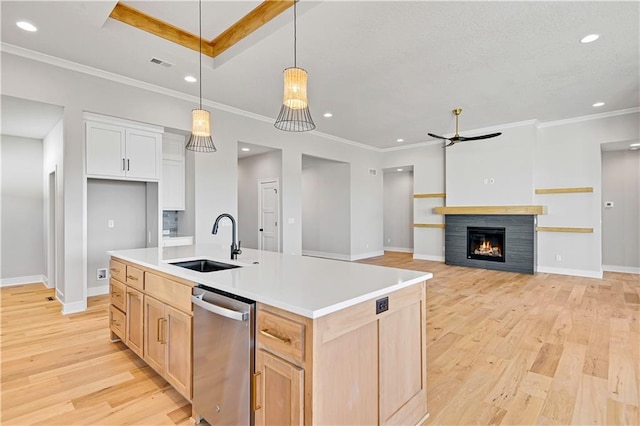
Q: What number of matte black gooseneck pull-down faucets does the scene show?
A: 1